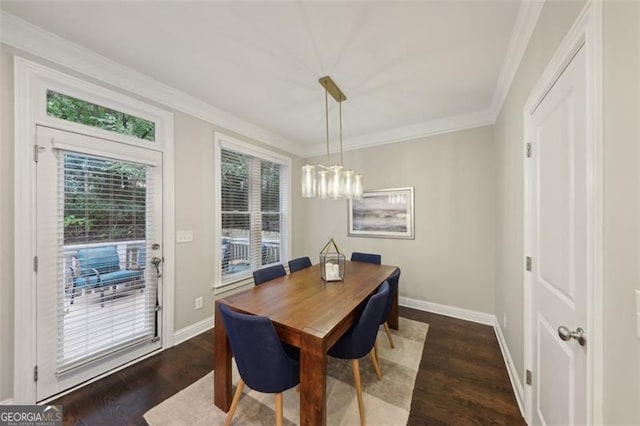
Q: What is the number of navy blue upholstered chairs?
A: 6